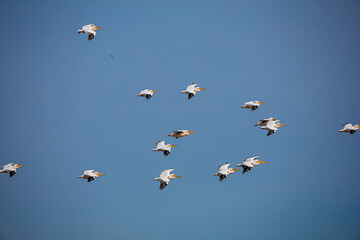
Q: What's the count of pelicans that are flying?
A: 14